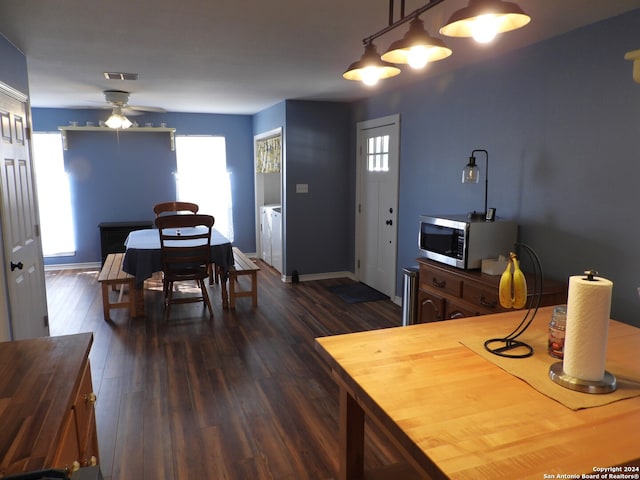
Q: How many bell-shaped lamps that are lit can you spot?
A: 3